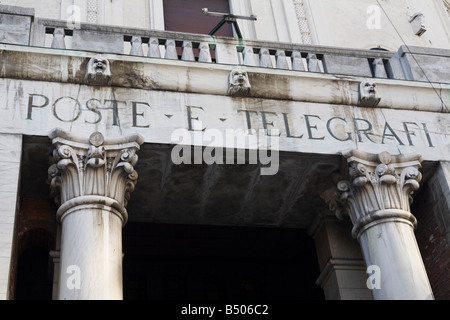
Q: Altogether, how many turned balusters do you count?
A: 12